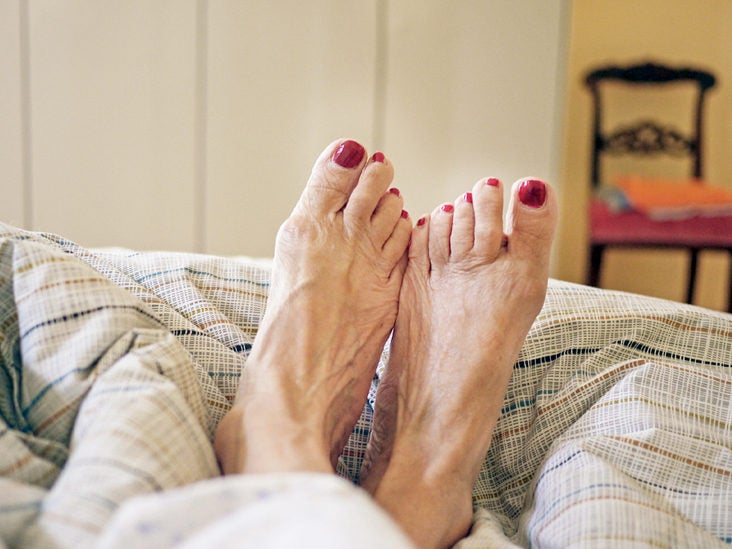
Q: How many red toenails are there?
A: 9